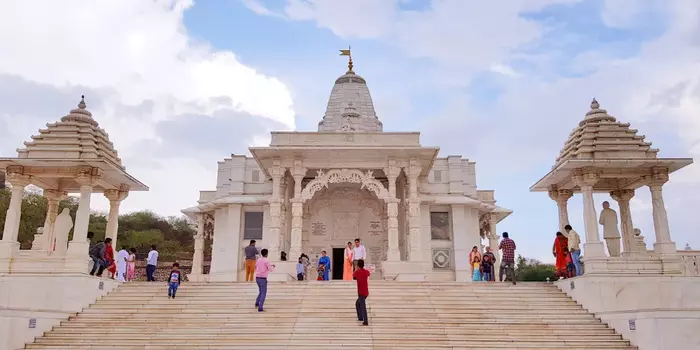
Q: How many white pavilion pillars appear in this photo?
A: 8